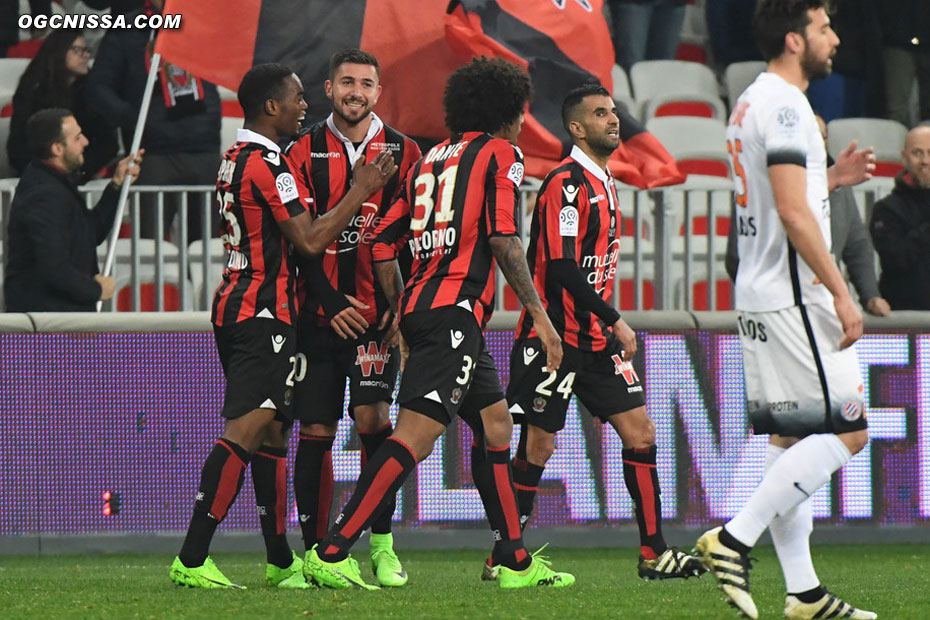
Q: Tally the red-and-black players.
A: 4